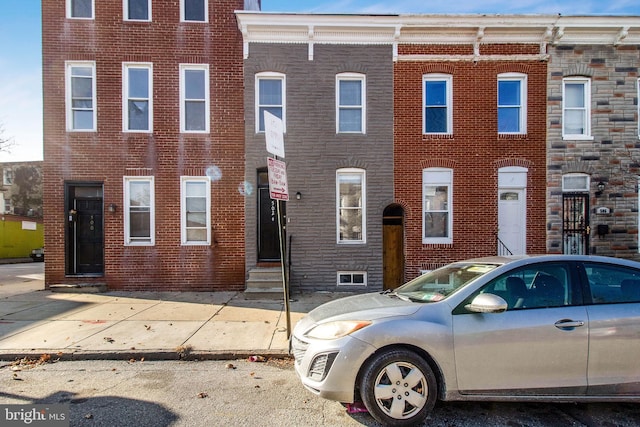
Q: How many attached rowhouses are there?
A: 4